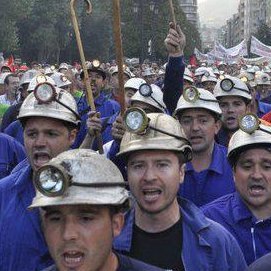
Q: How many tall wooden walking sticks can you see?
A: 3